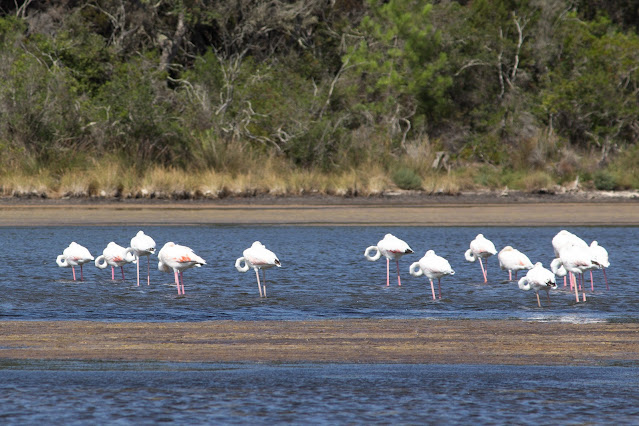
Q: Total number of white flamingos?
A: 13